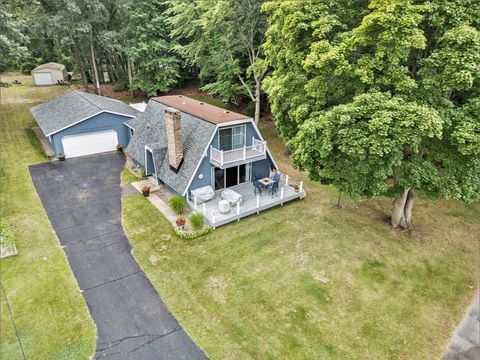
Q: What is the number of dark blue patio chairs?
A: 4